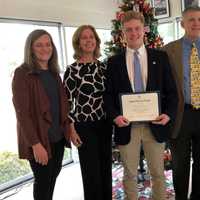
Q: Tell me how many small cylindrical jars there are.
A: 0